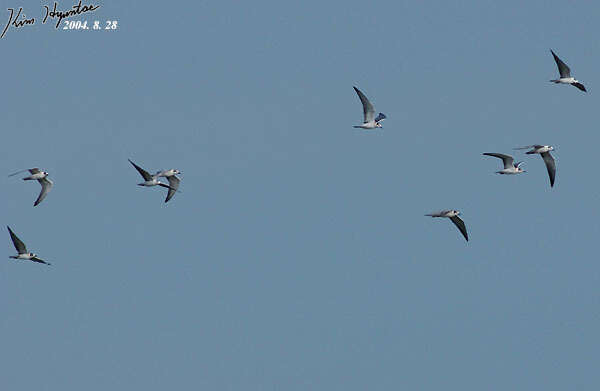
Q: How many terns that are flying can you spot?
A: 9